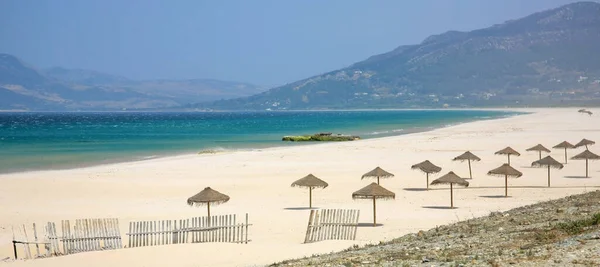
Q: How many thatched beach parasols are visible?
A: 14